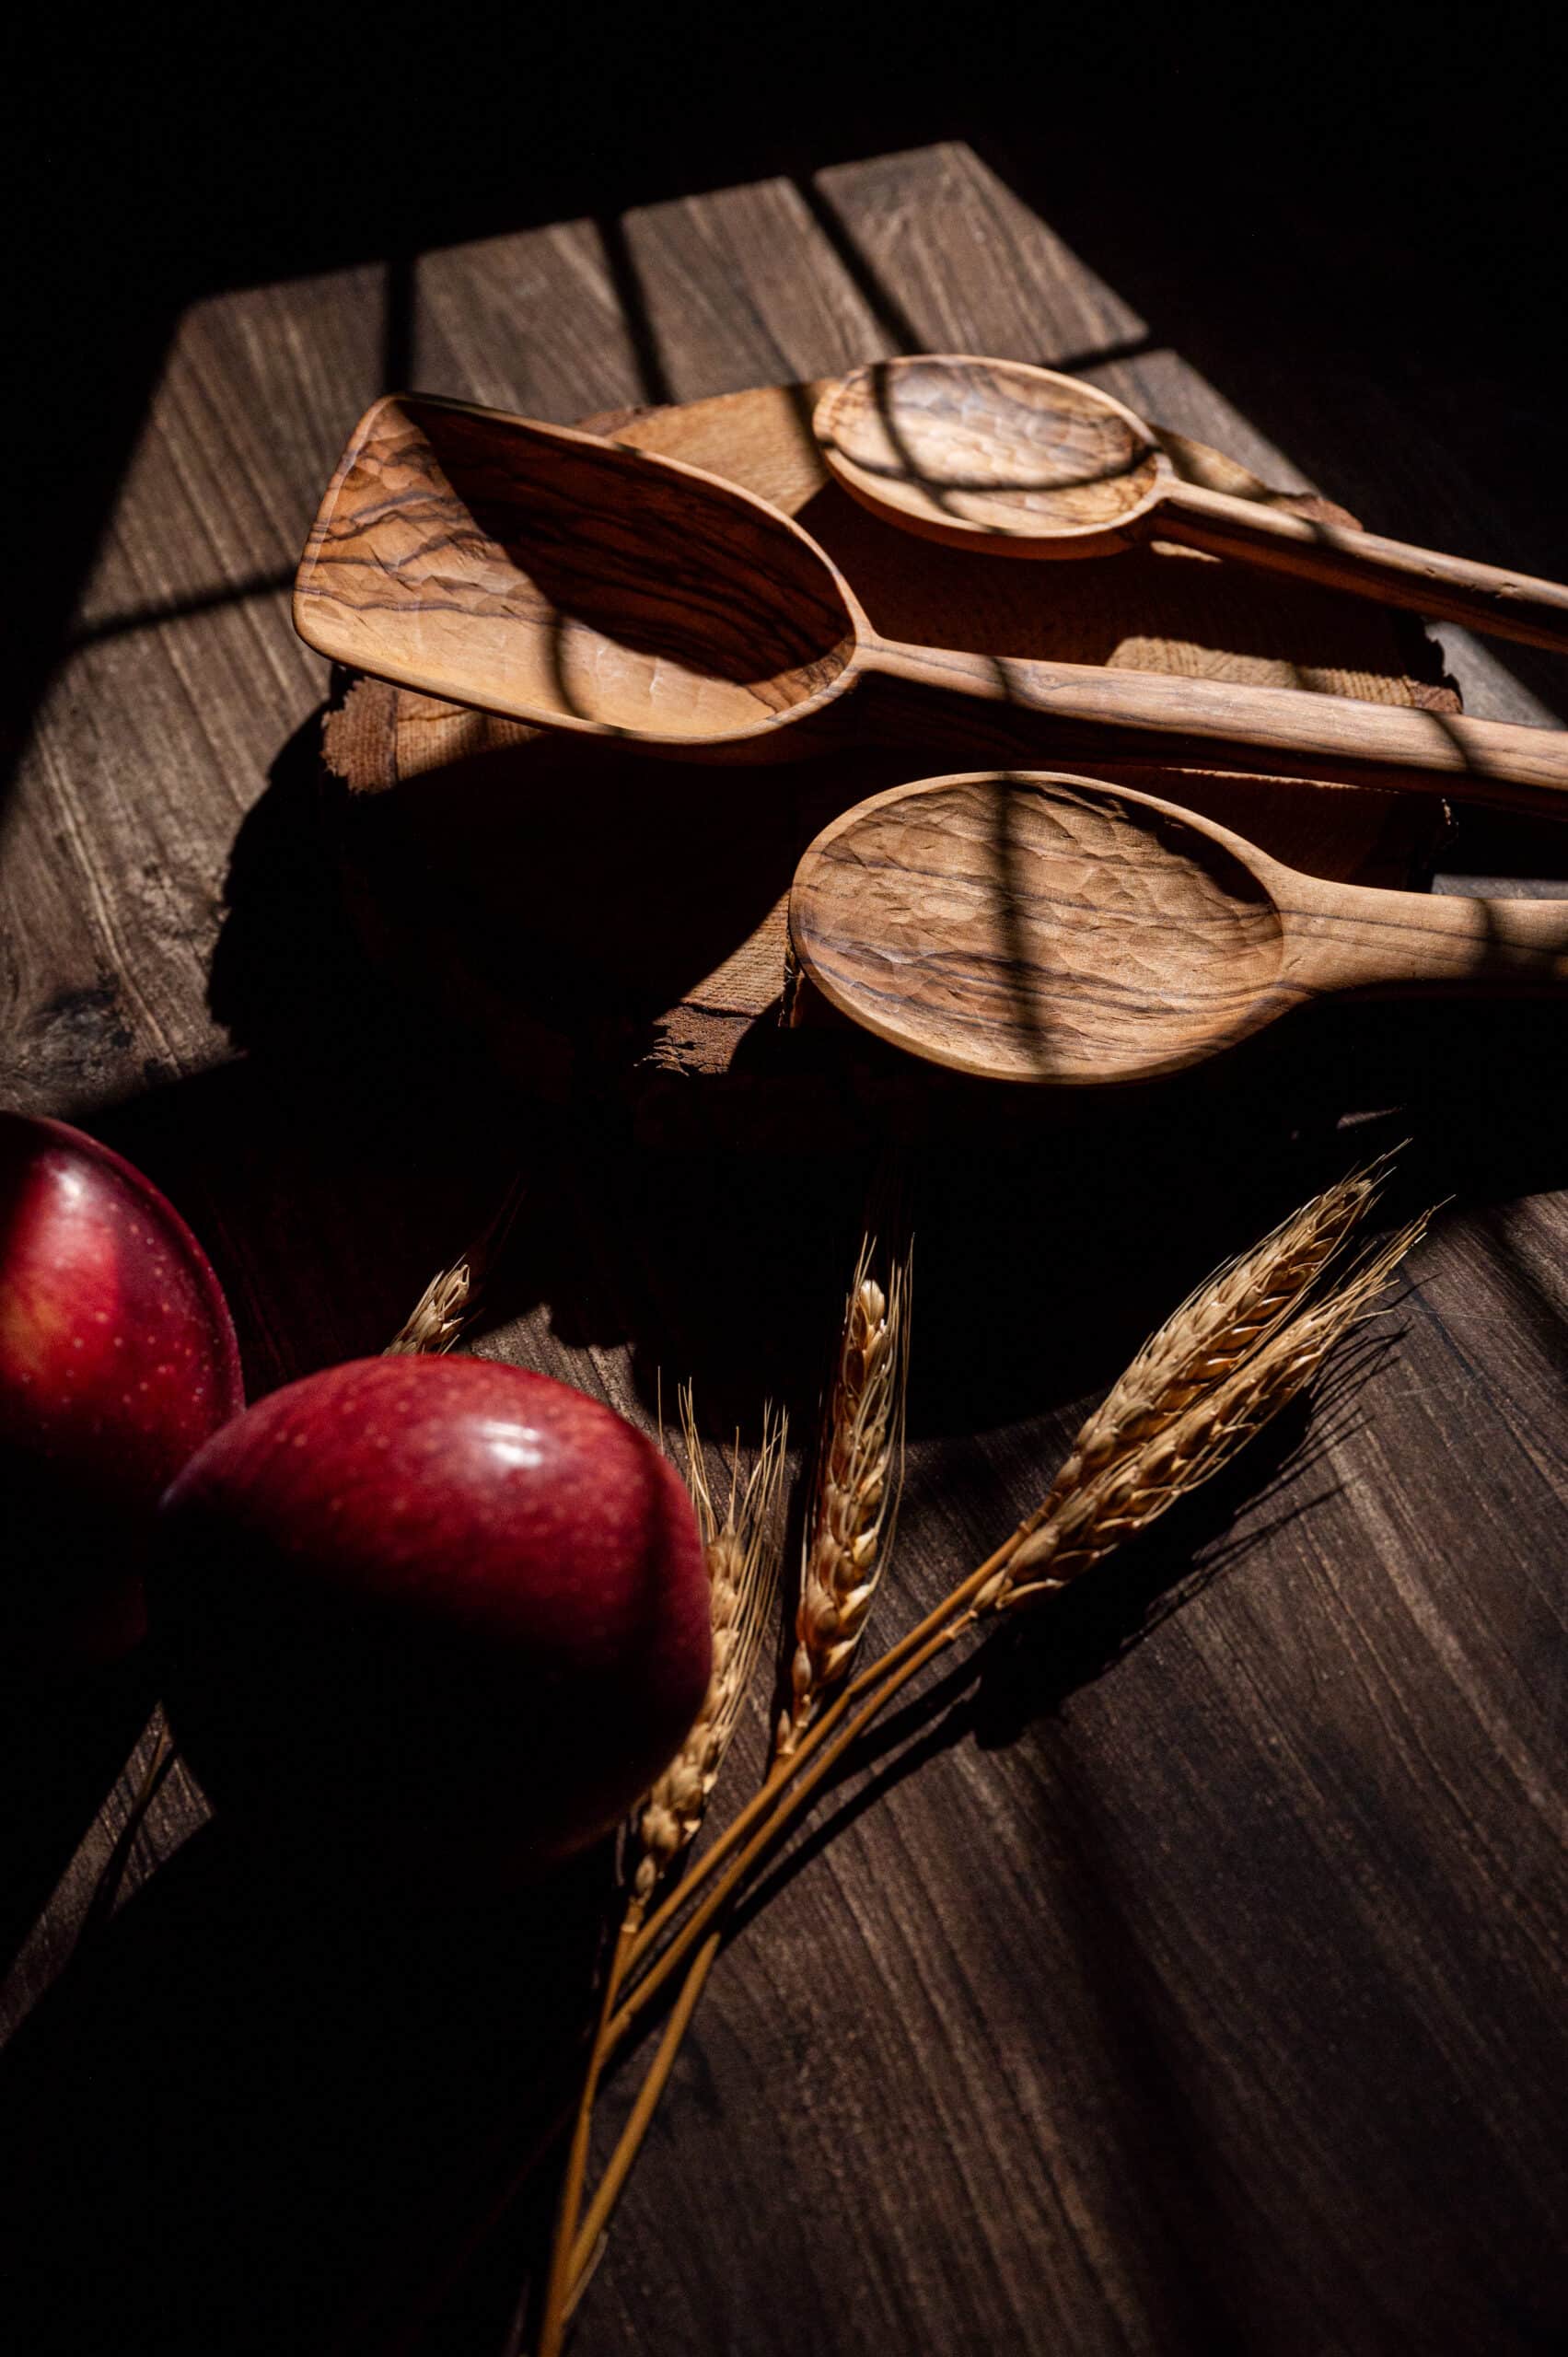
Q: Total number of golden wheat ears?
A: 5